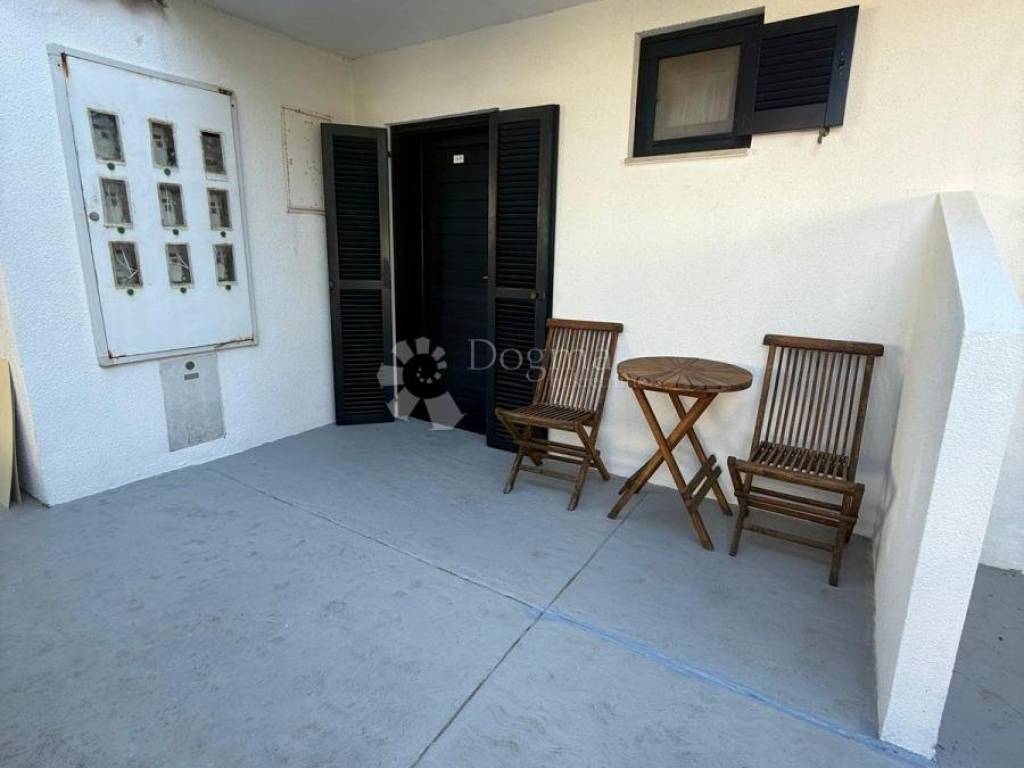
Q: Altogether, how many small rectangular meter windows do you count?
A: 9